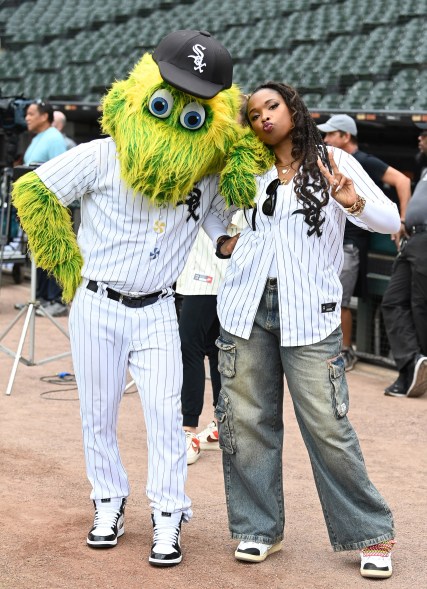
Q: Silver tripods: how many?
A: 1